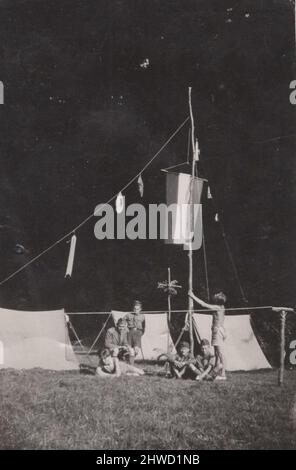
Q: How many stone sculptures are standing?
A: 0